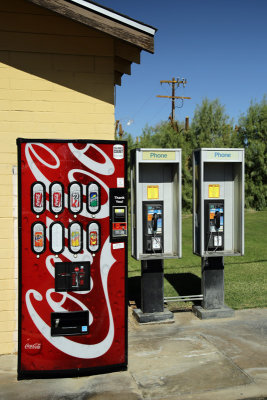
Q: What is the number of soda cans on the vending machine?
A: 7